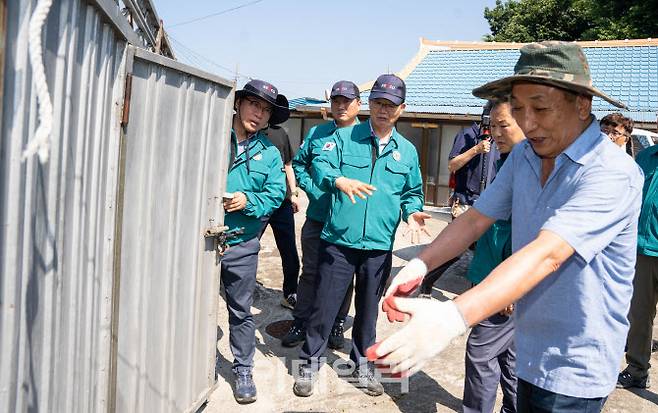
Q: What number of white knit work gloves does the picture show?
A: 2